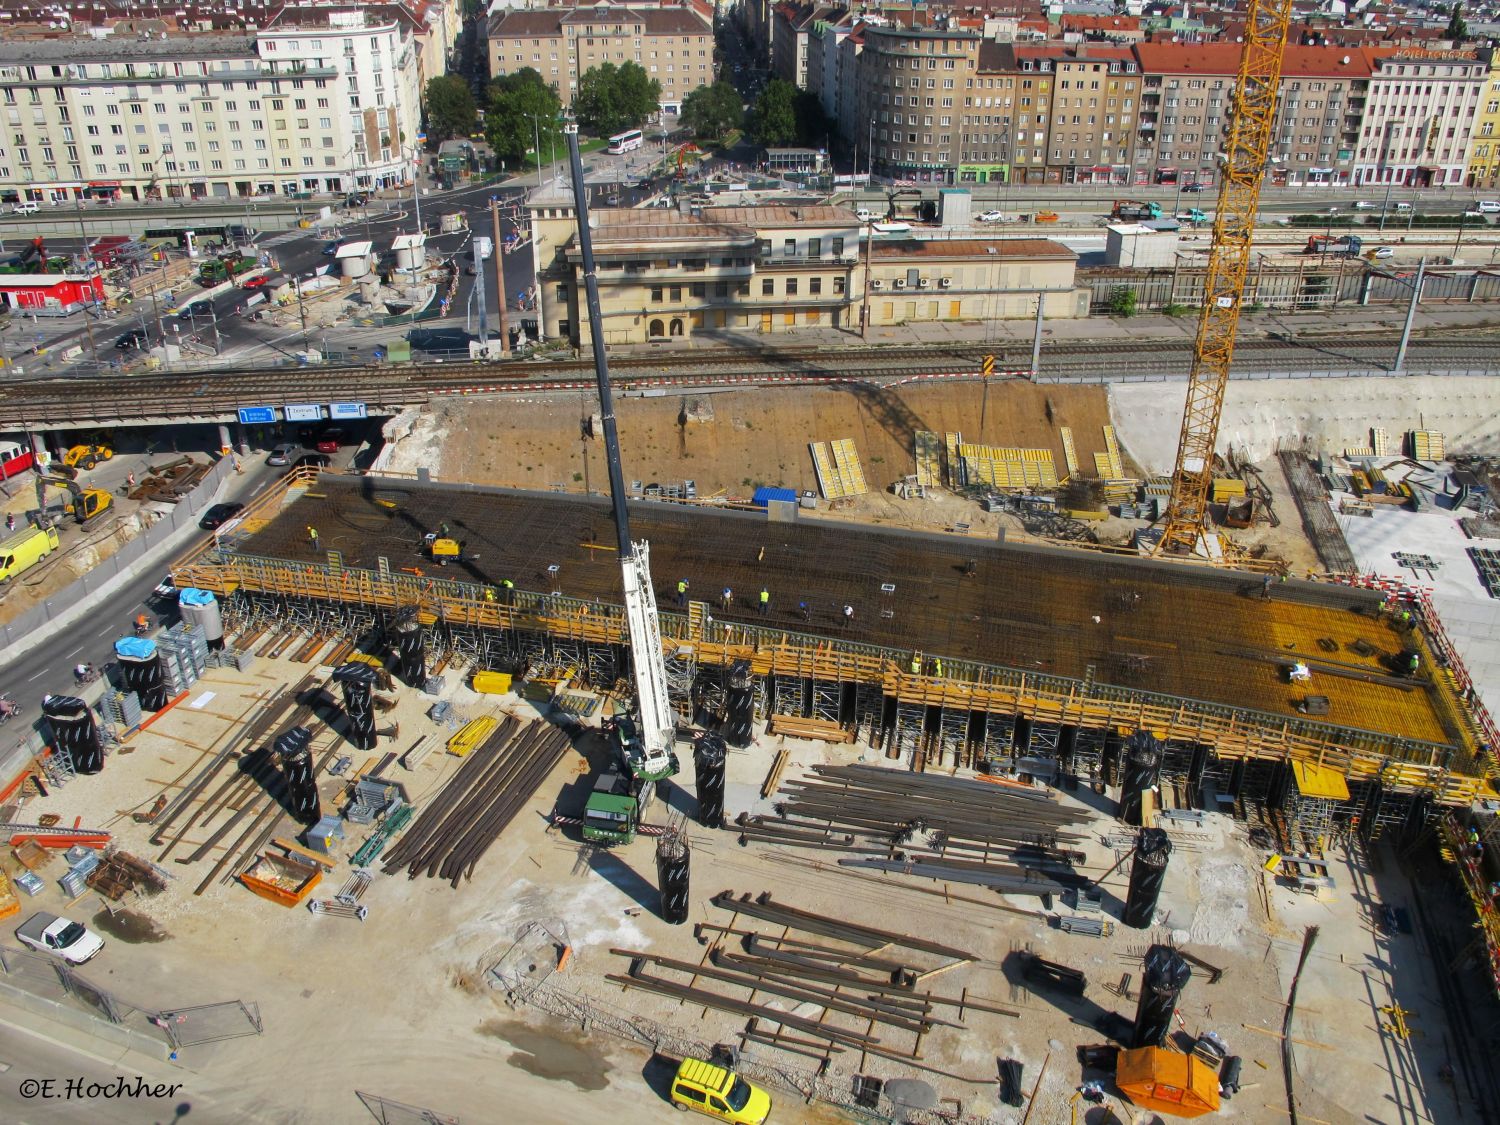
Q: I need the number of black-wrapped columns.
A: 11